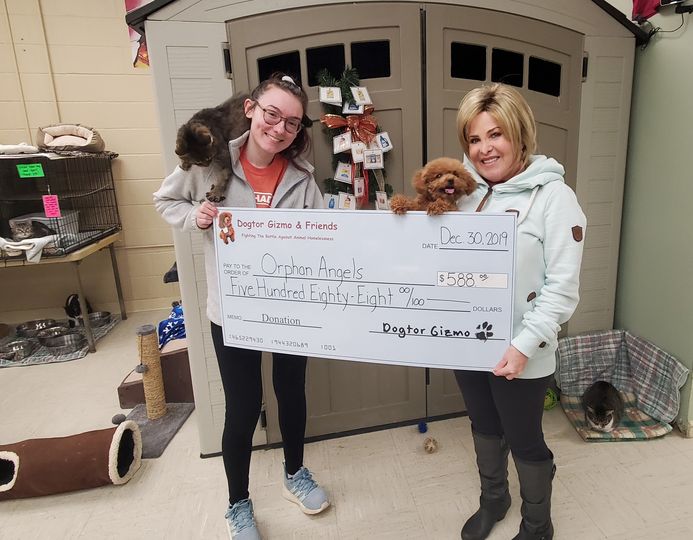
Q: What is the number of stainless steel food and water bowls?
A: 4